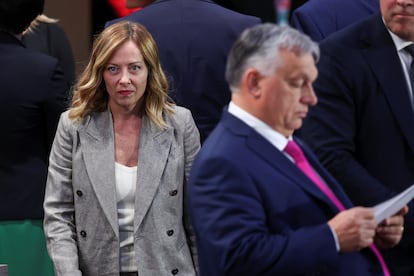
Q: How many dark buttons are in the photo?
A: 5